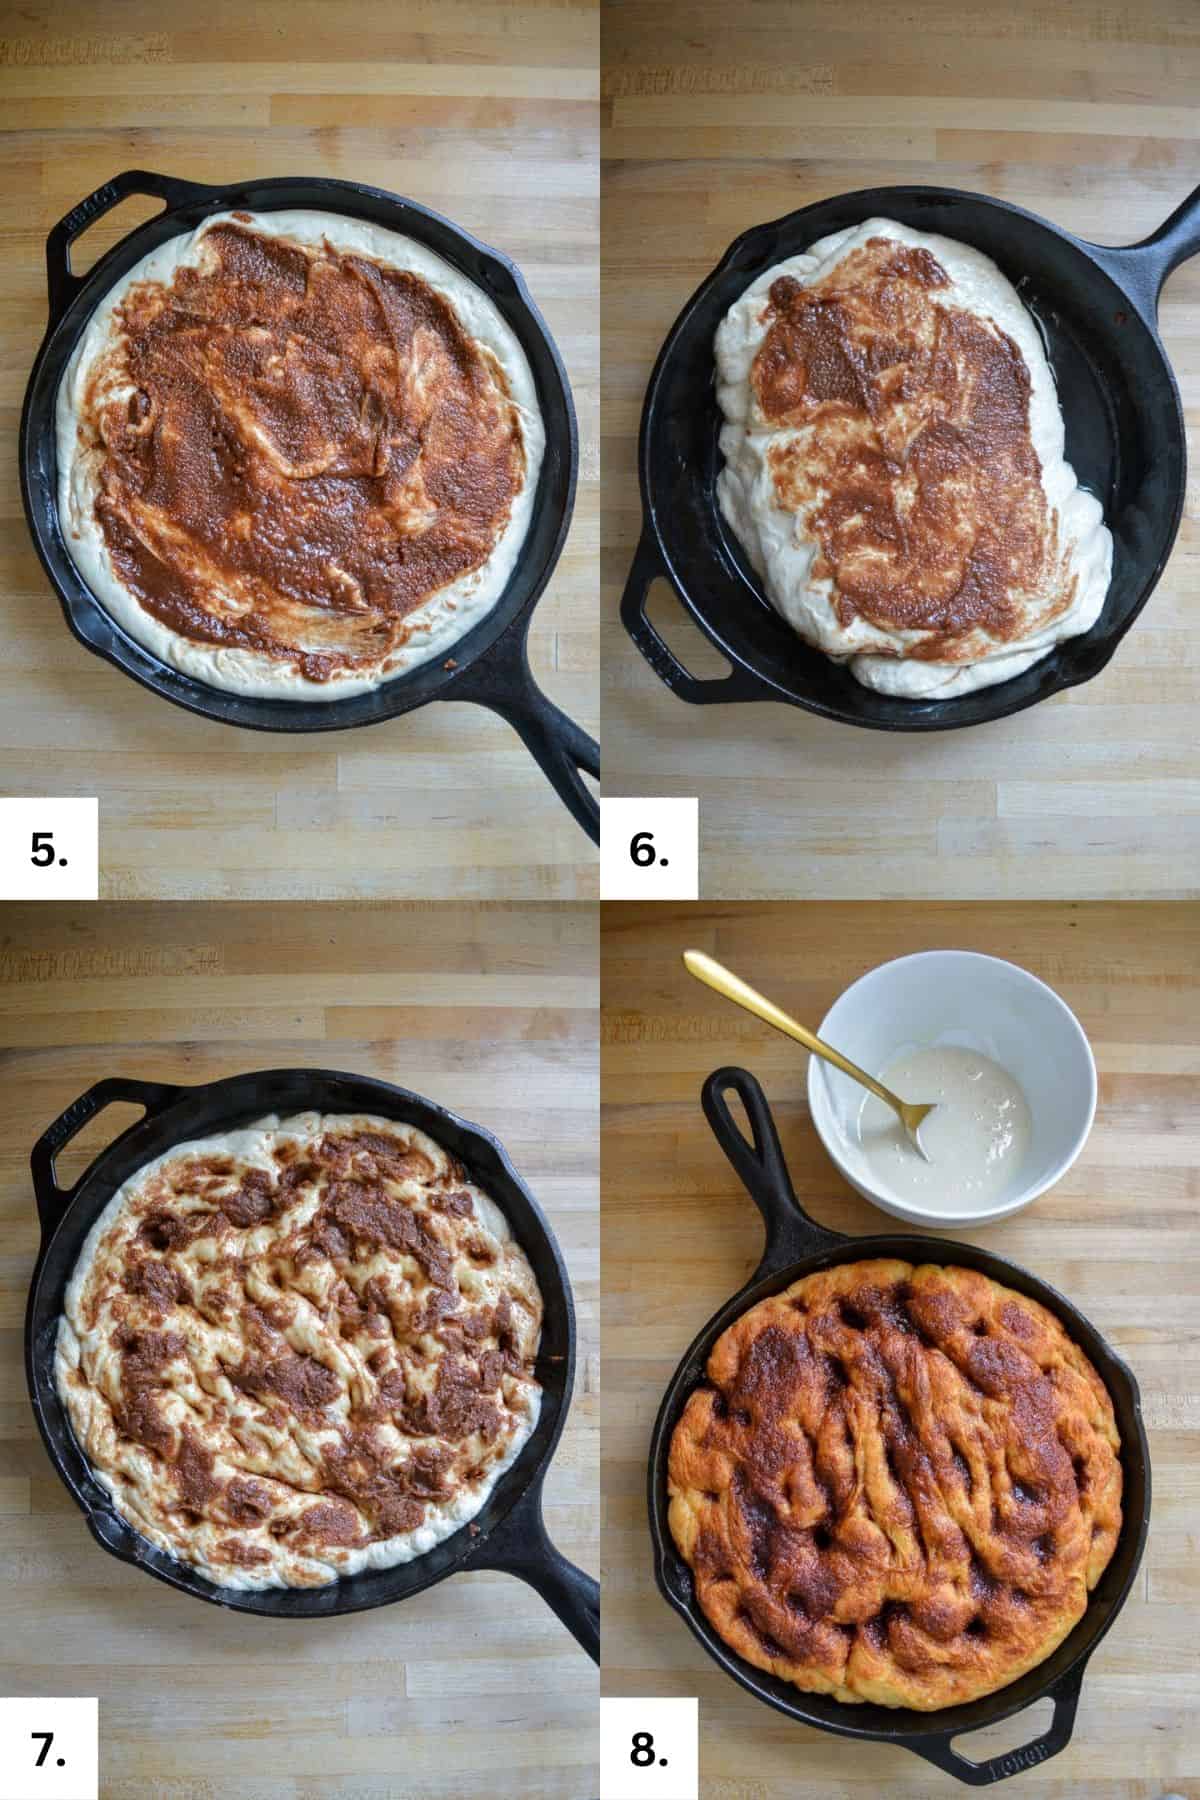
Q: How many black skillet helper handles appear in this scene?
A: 4